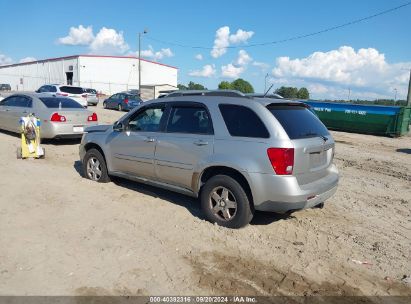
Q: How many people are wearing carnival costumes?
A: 0